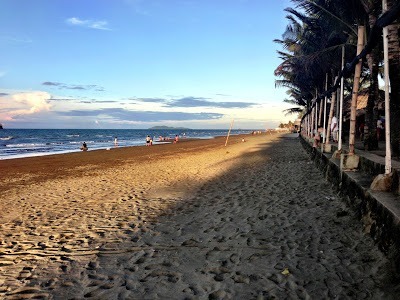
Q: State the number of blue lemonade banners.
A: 0